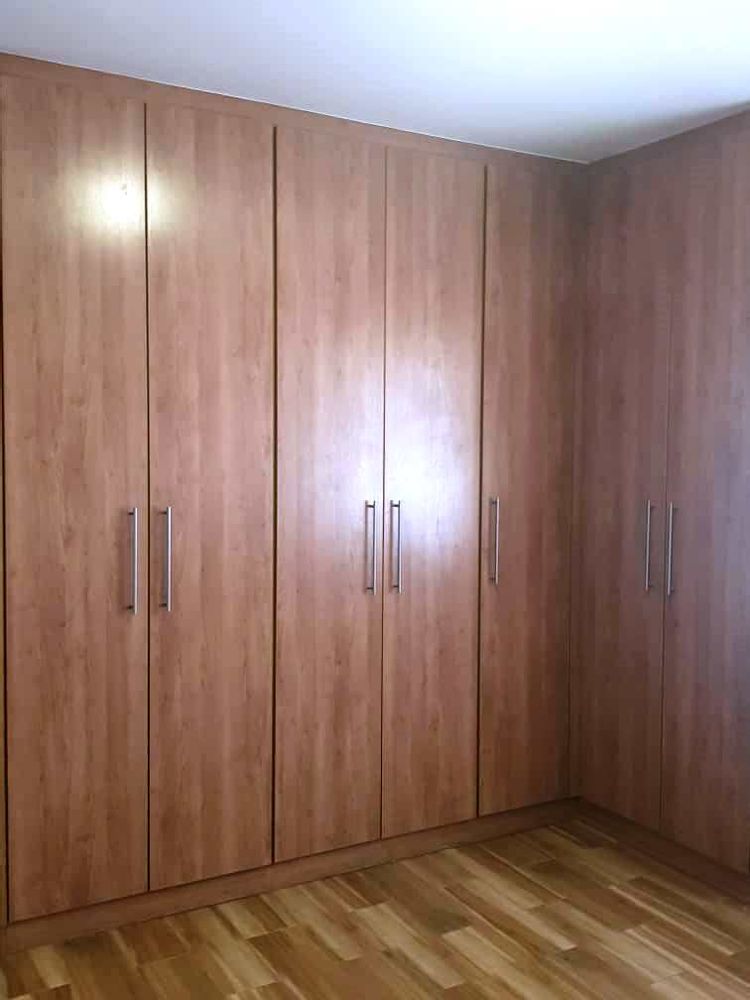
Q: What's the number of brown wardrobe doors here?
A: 7